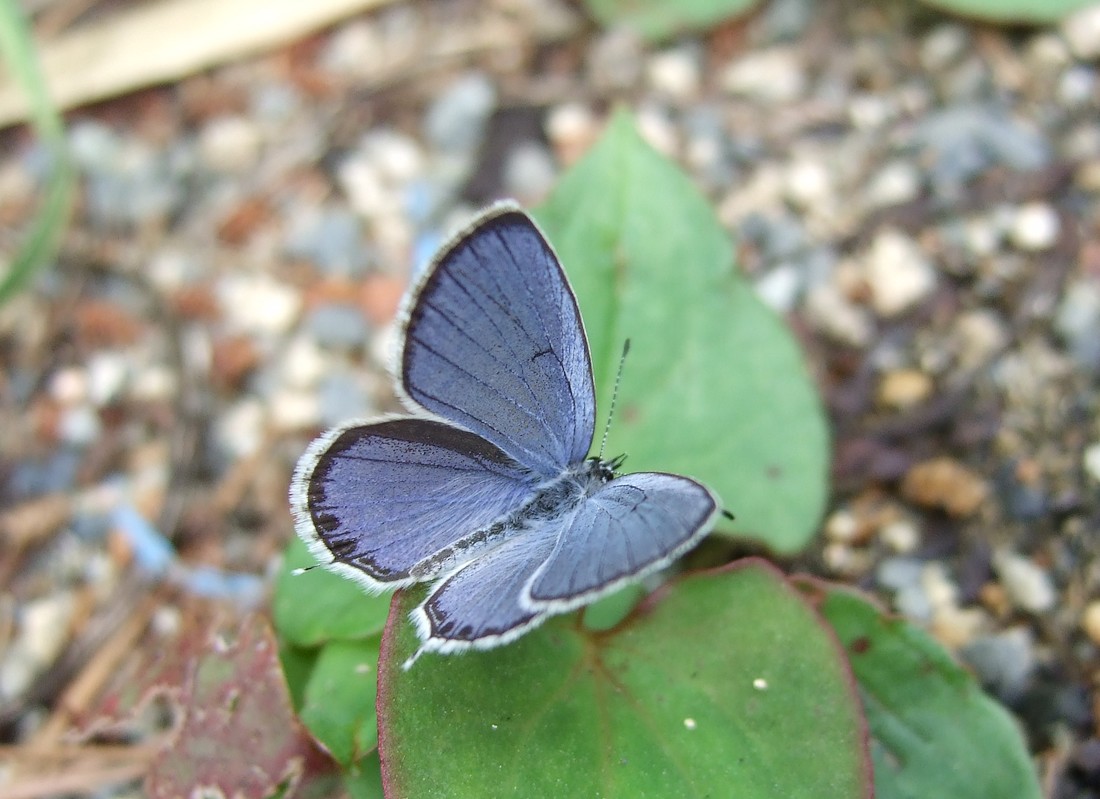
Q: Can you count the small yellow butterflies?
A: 0